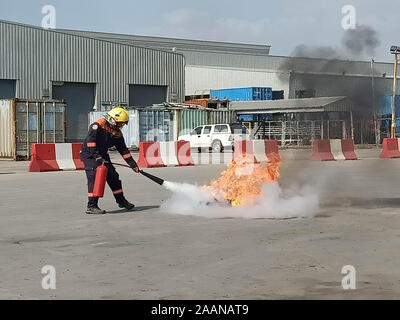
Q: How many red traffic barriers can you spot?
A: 5